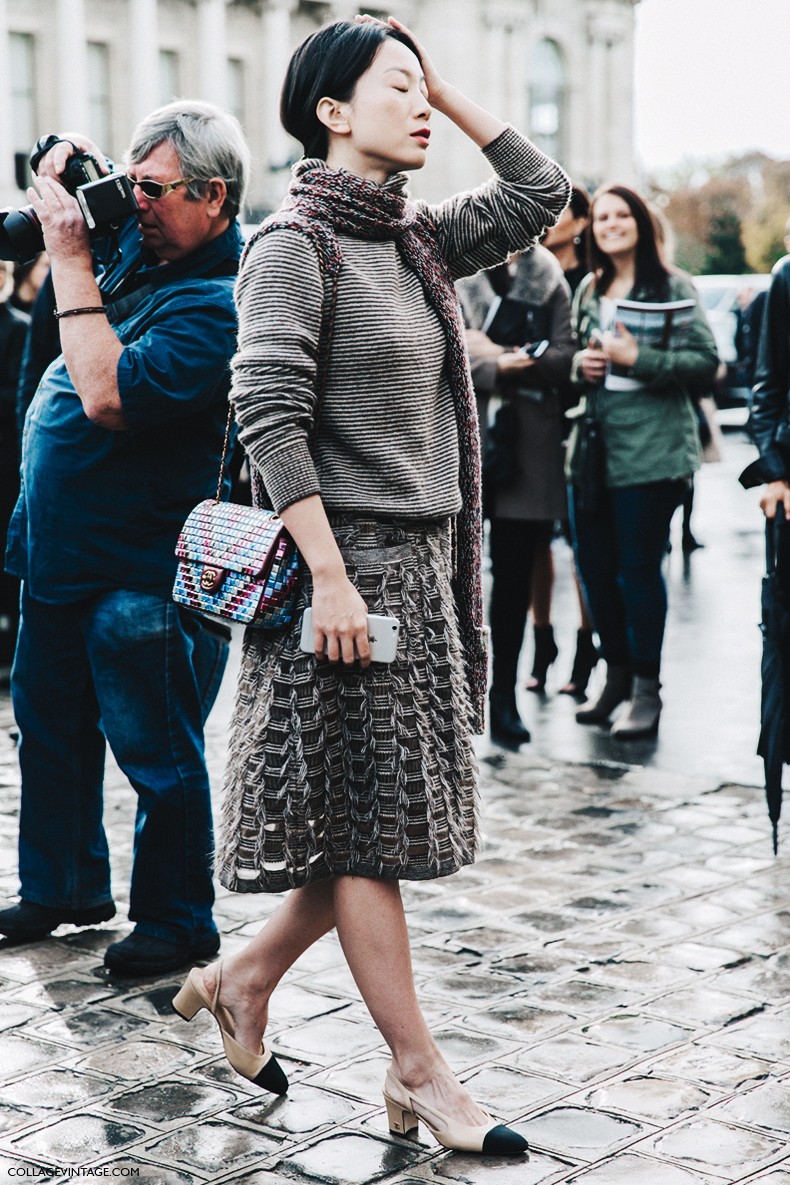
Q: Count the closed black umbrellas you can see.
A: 1